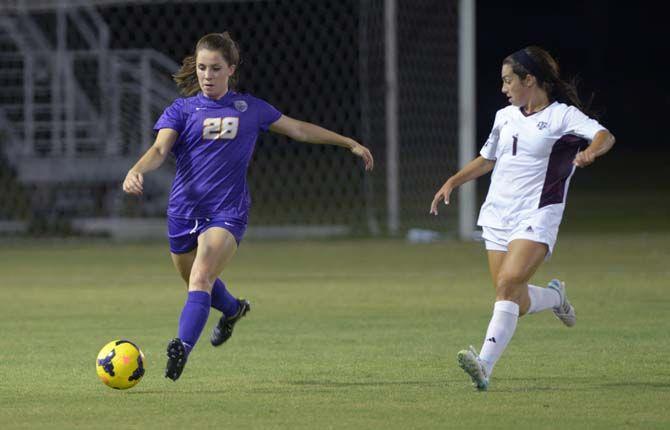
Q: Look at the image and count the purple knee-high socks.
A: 2